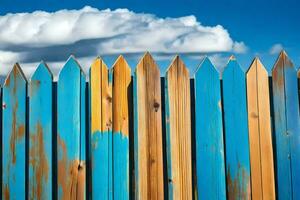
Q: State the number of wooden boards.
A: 11